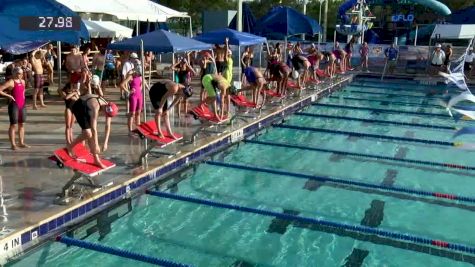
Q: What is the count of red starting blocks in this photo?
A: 10